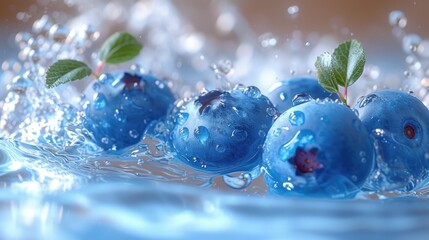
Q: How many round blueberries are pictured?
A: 5